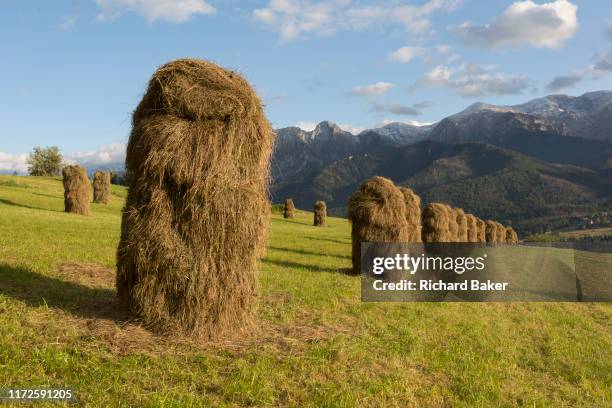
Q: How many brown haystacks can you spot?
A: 15